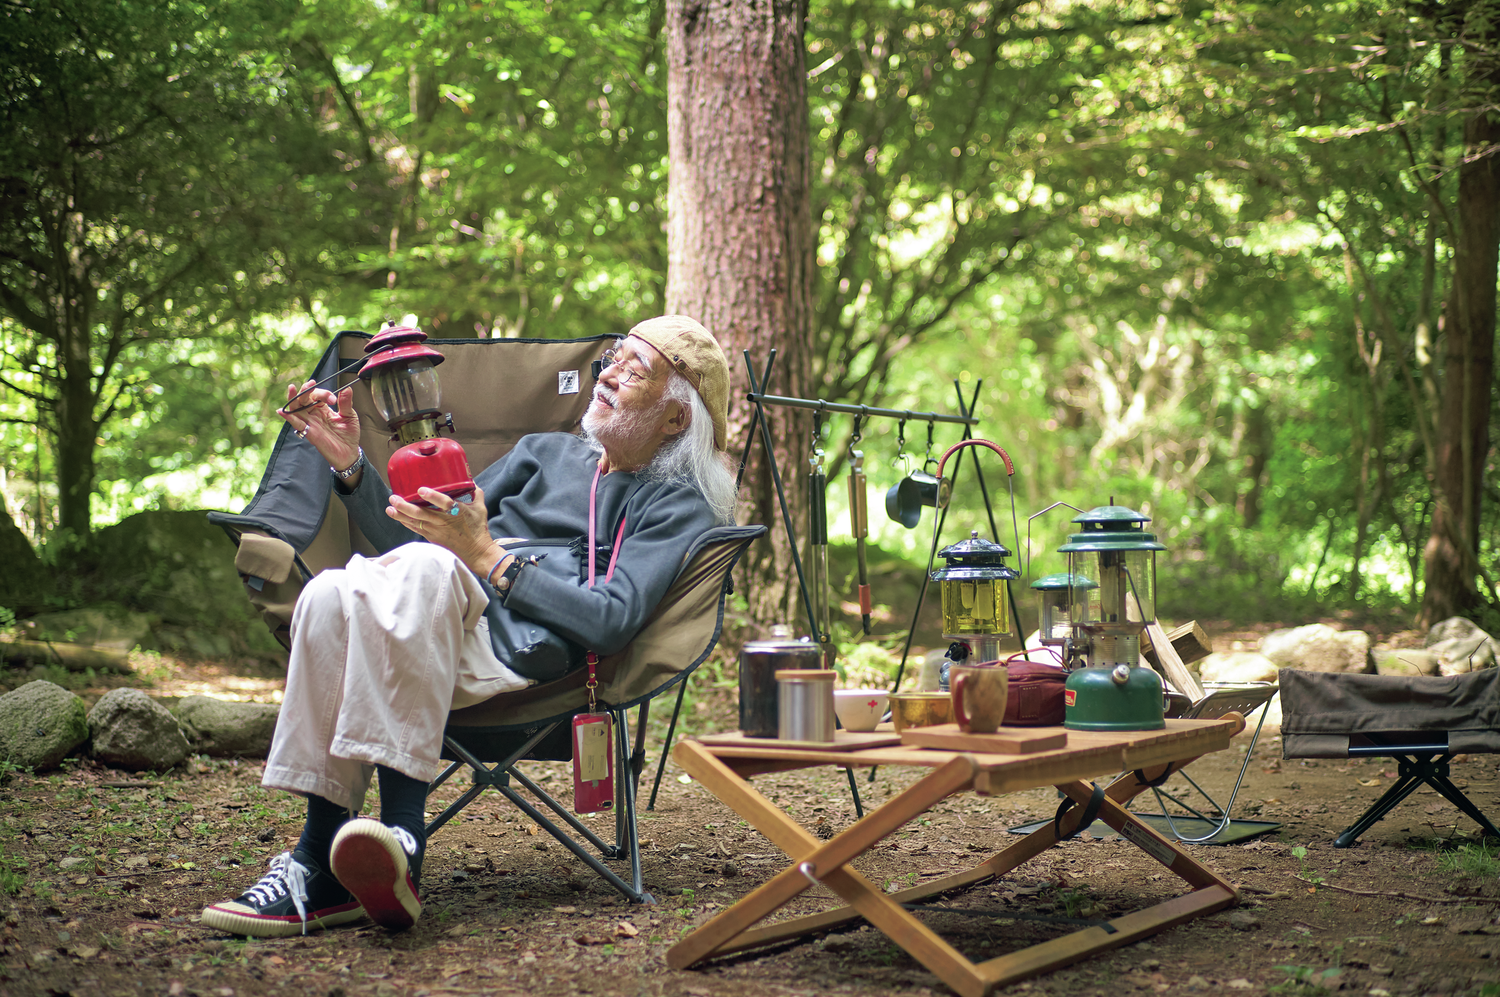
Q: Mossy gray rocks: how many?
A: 3